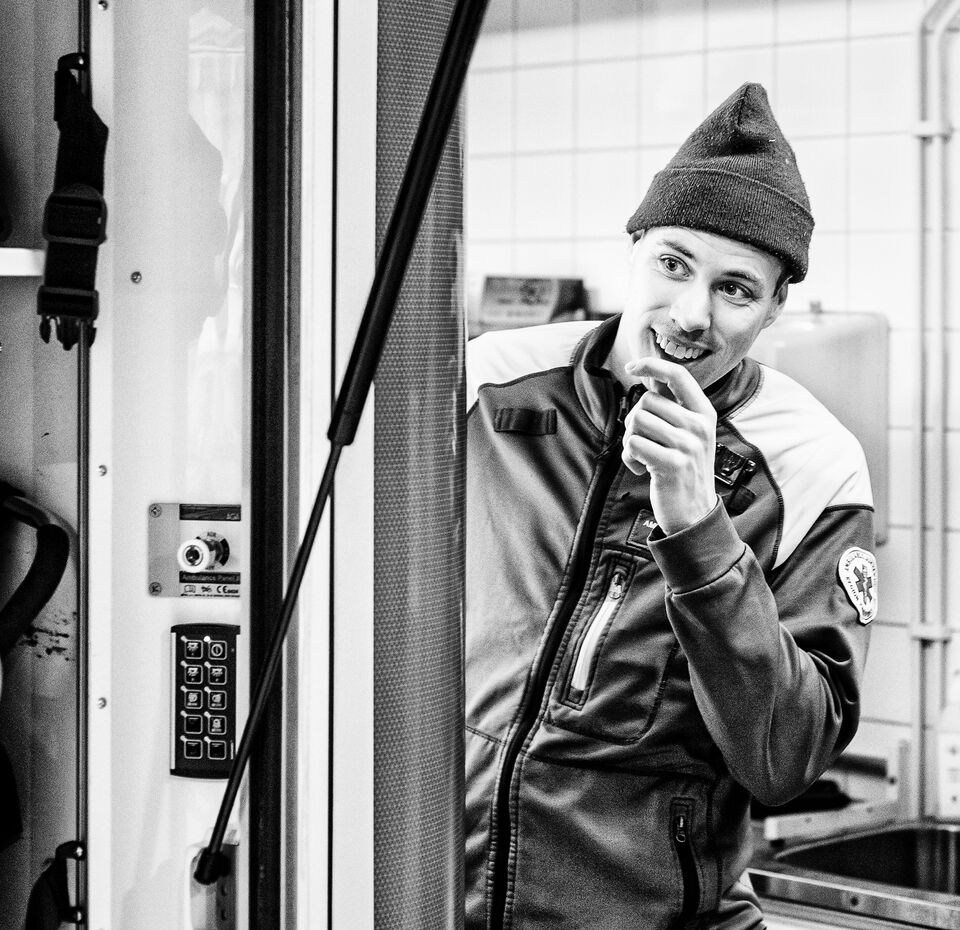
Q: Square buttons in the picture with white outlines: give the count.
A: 10